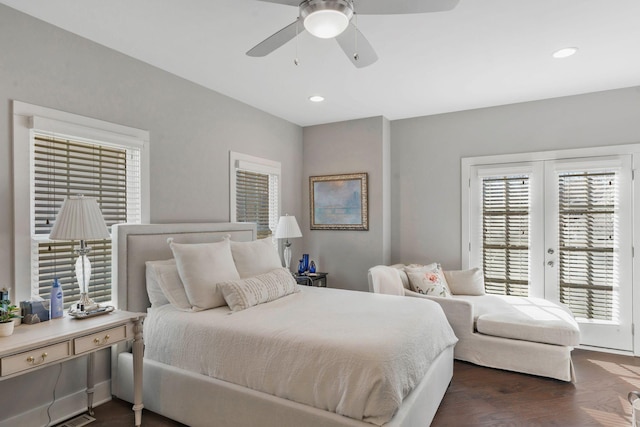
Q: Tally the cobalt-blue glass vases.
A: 3